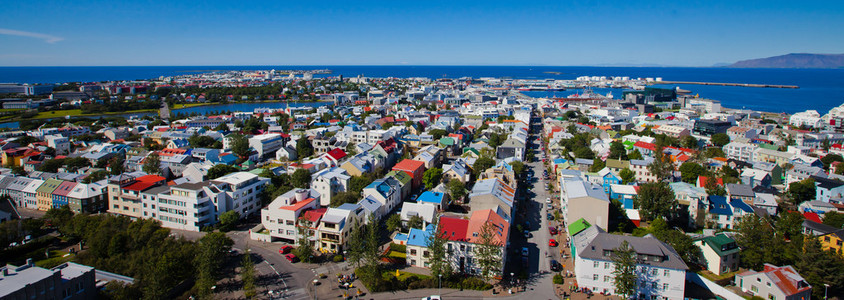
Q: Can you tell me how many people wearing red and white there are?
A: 0